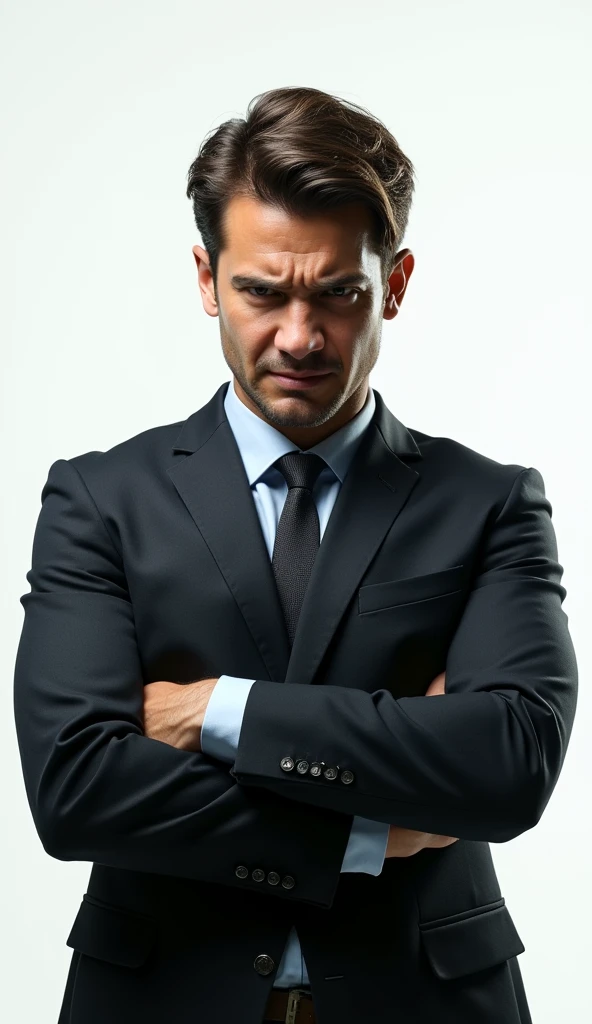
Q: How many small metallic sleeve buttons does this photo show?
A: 9